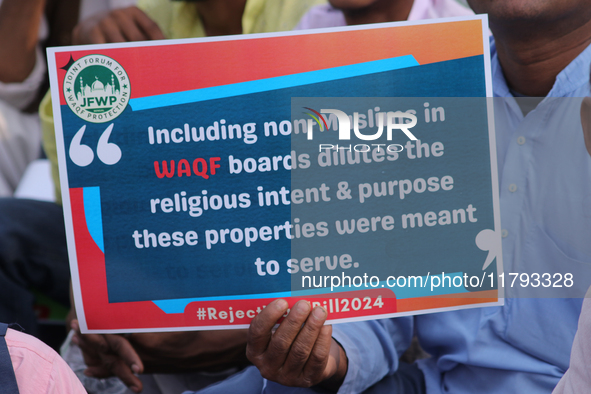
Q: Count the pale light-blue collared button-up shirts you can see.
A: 1